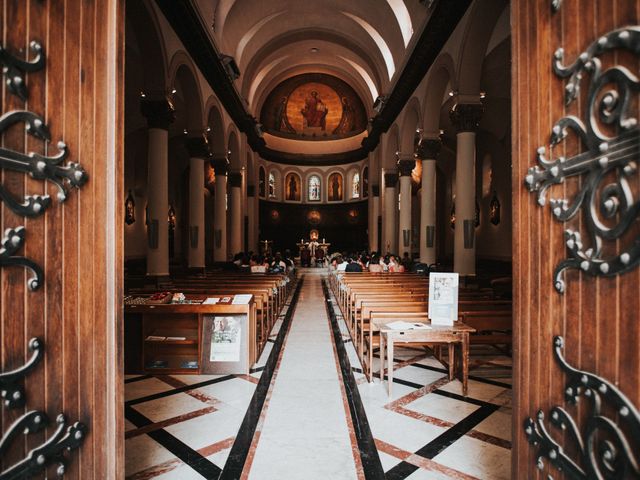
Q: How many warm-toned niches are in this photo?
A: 2